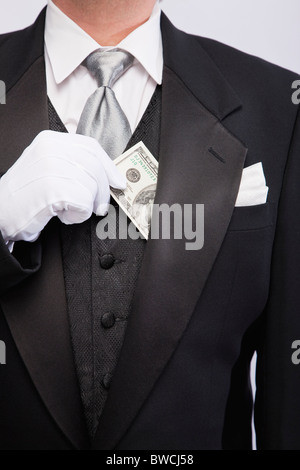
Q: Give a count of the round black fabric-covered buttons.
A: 3